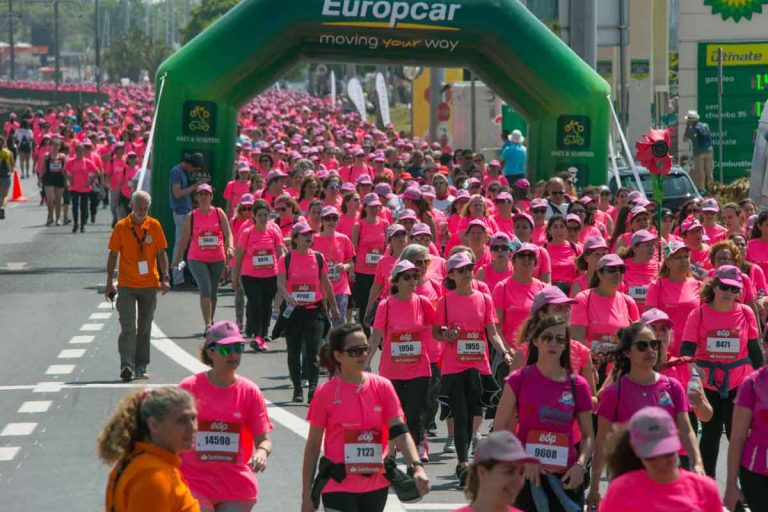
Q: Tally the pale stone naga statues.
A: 0